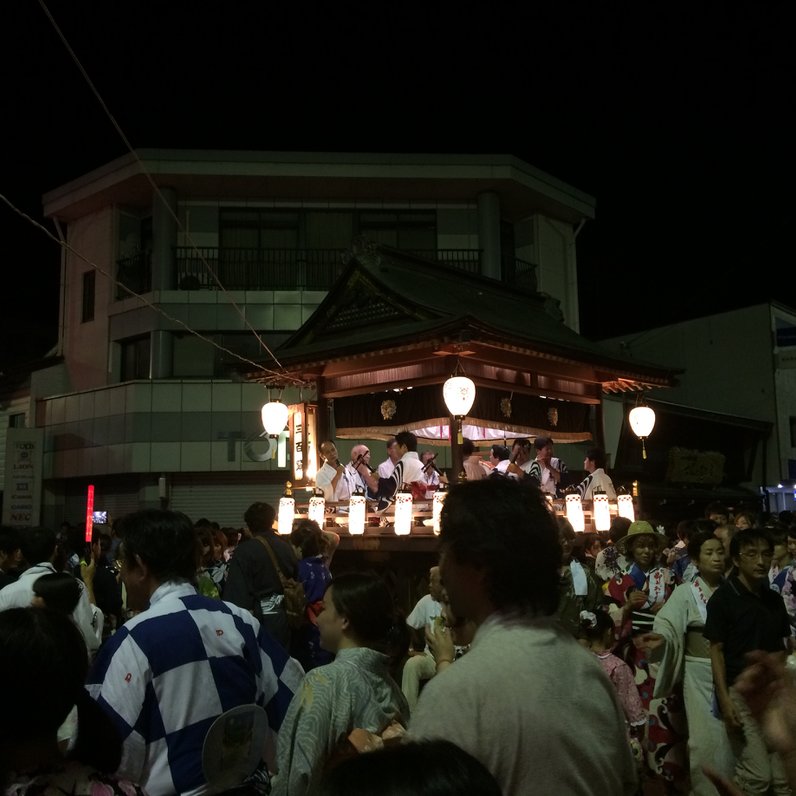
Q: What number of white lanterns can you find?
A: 11